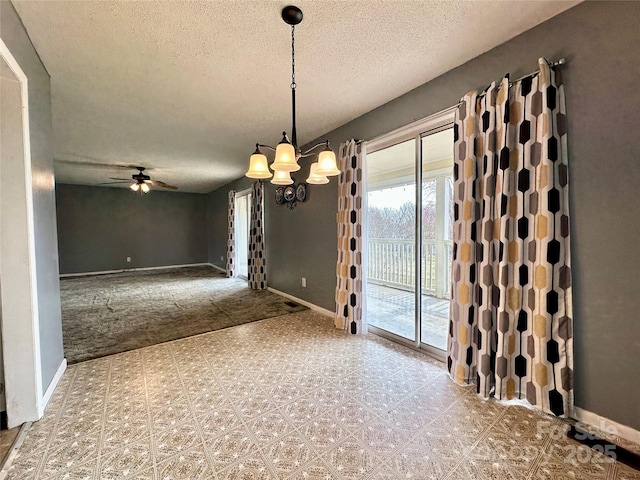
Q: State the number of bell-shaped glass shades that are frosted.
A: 5